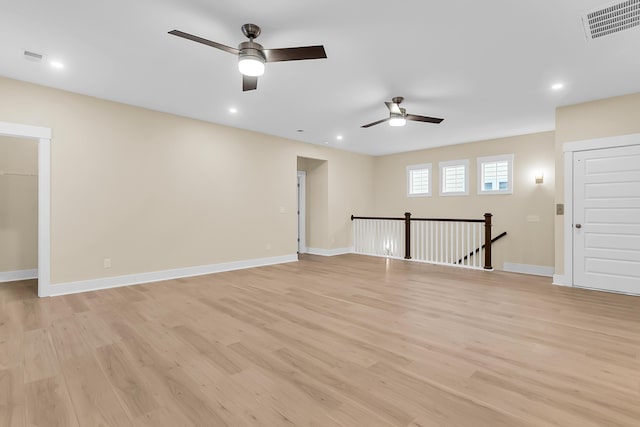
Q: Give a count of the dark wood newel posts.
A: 2